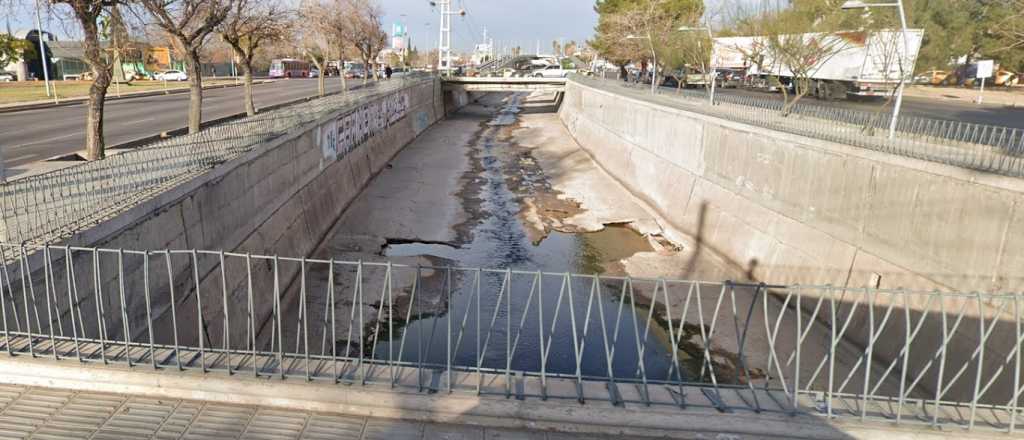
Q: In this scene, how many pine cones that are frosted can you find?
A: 0